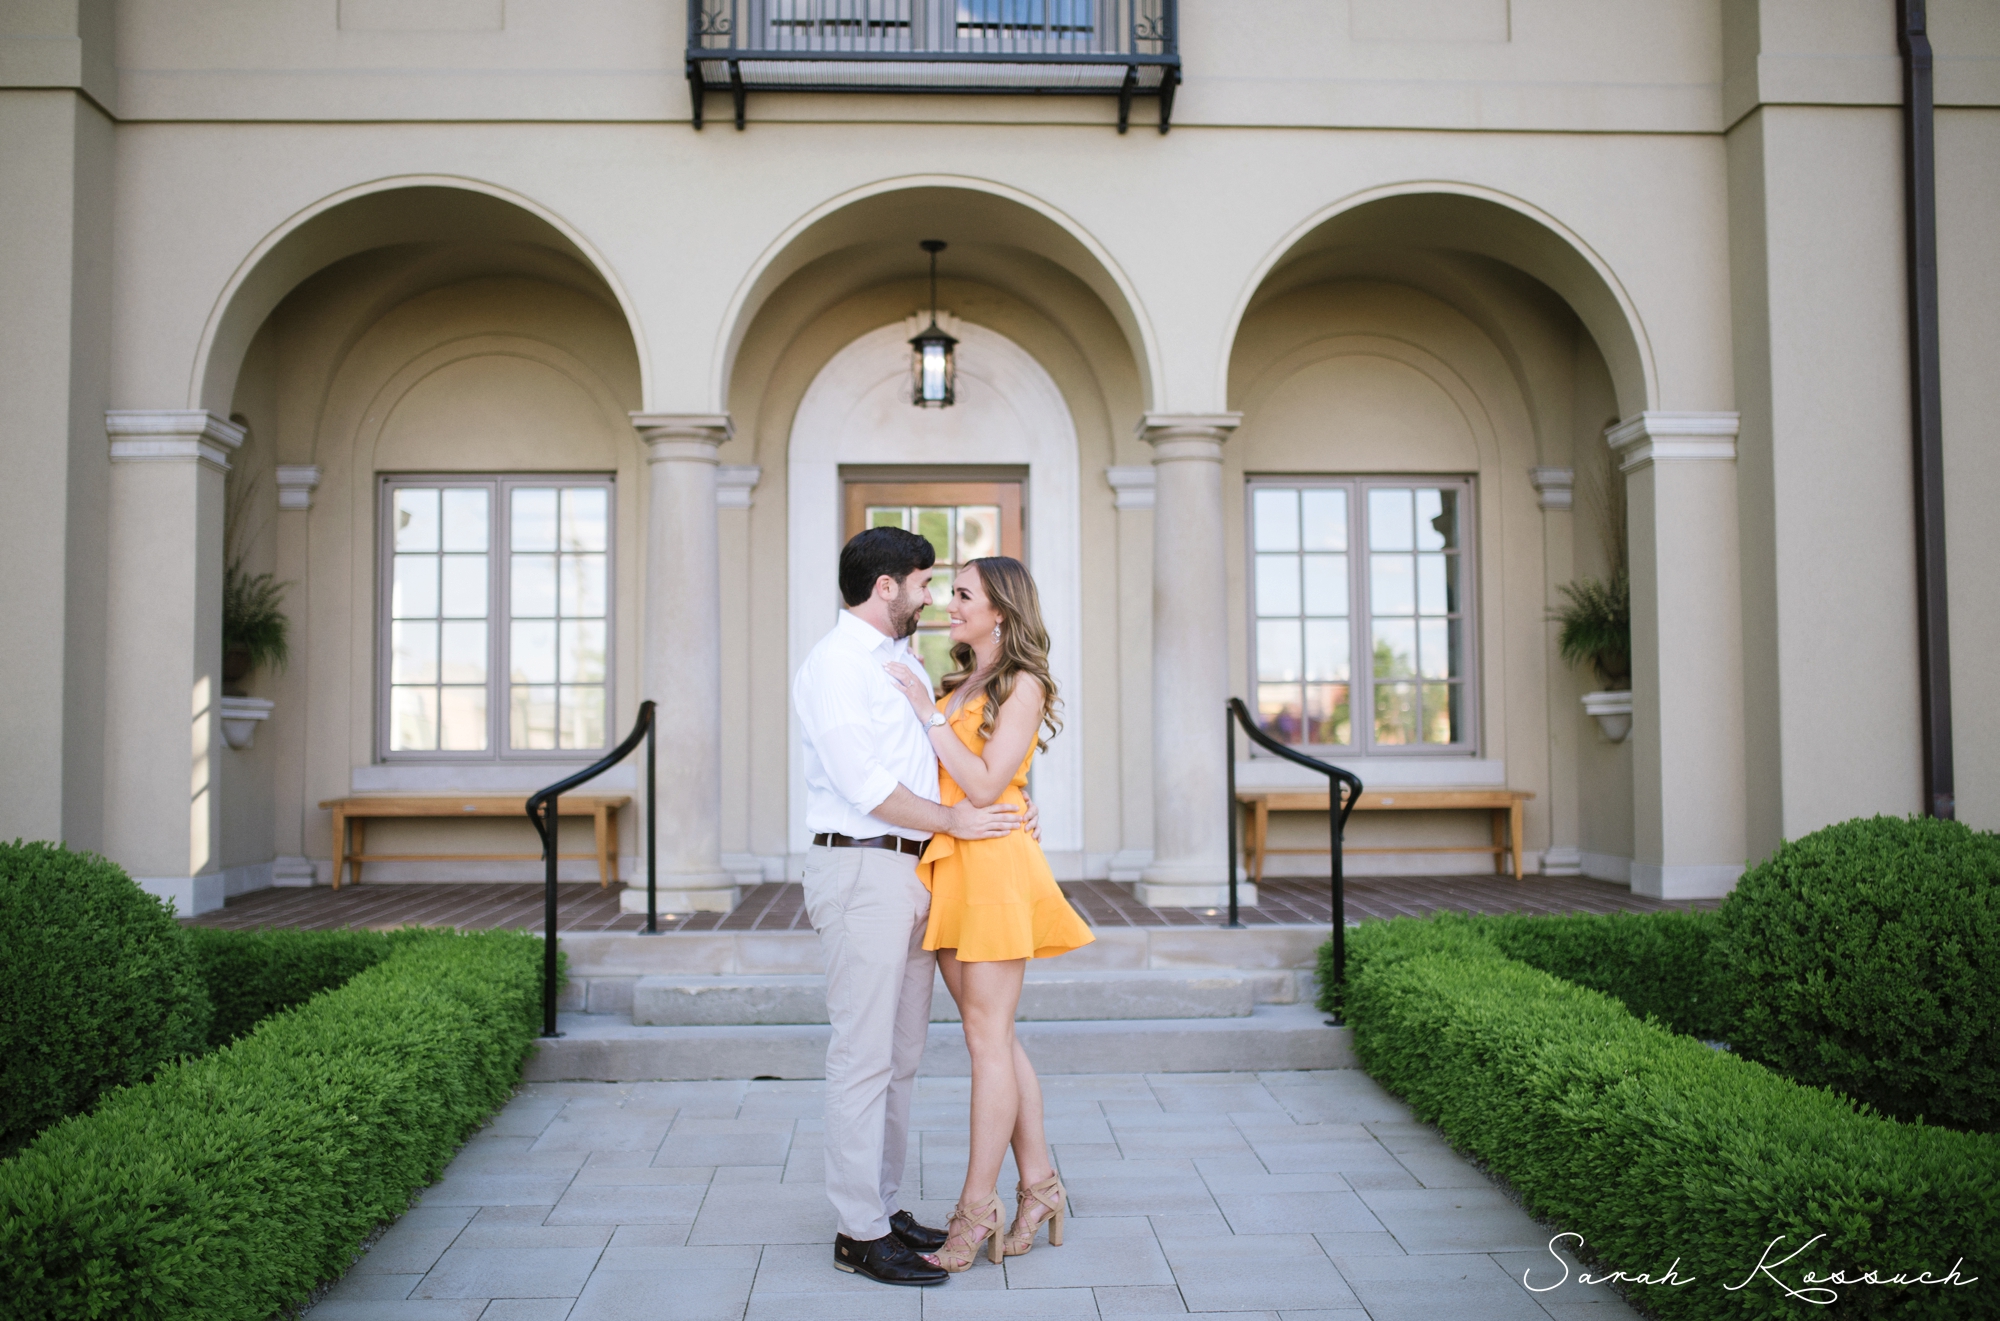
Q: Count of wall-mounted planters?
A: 2